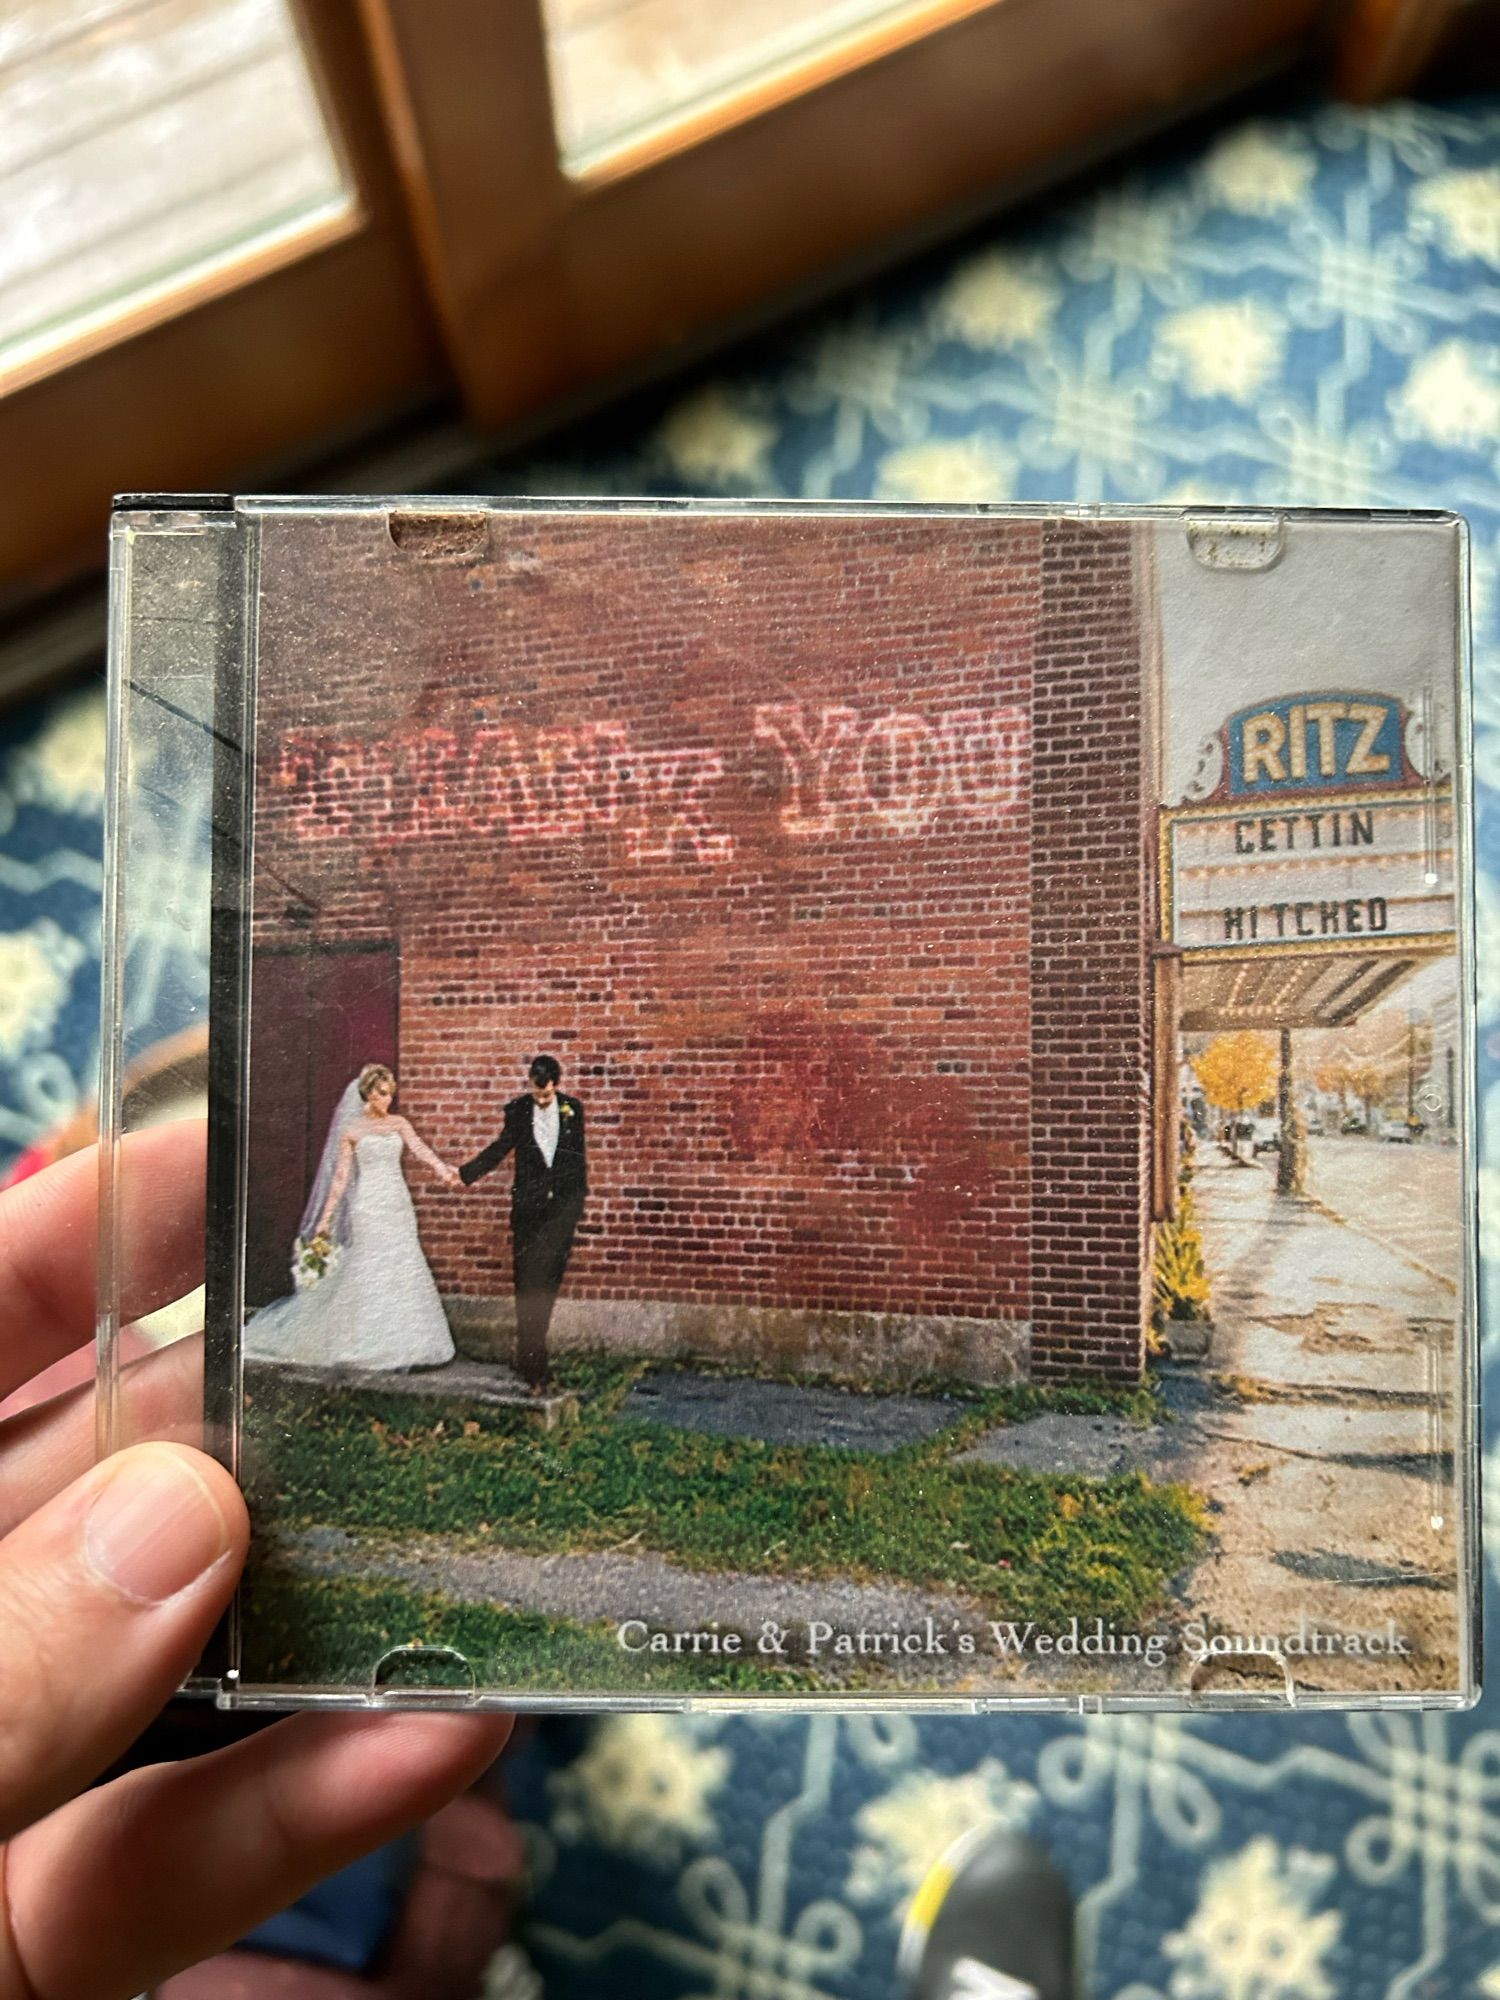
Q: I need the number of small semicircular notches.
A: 4